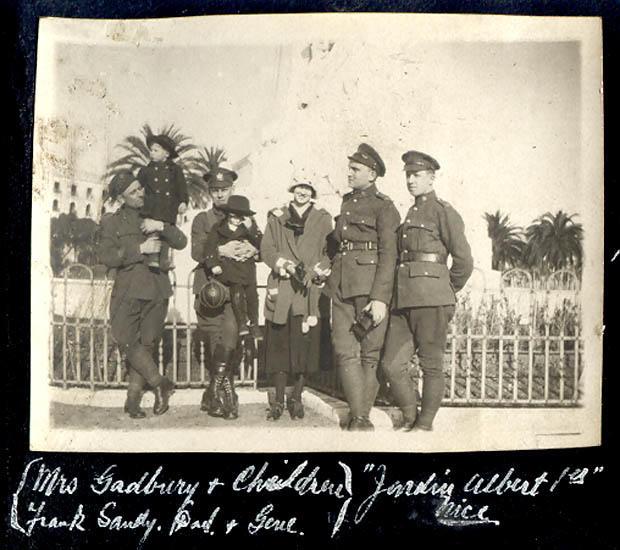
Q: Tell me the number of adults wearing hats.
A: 5